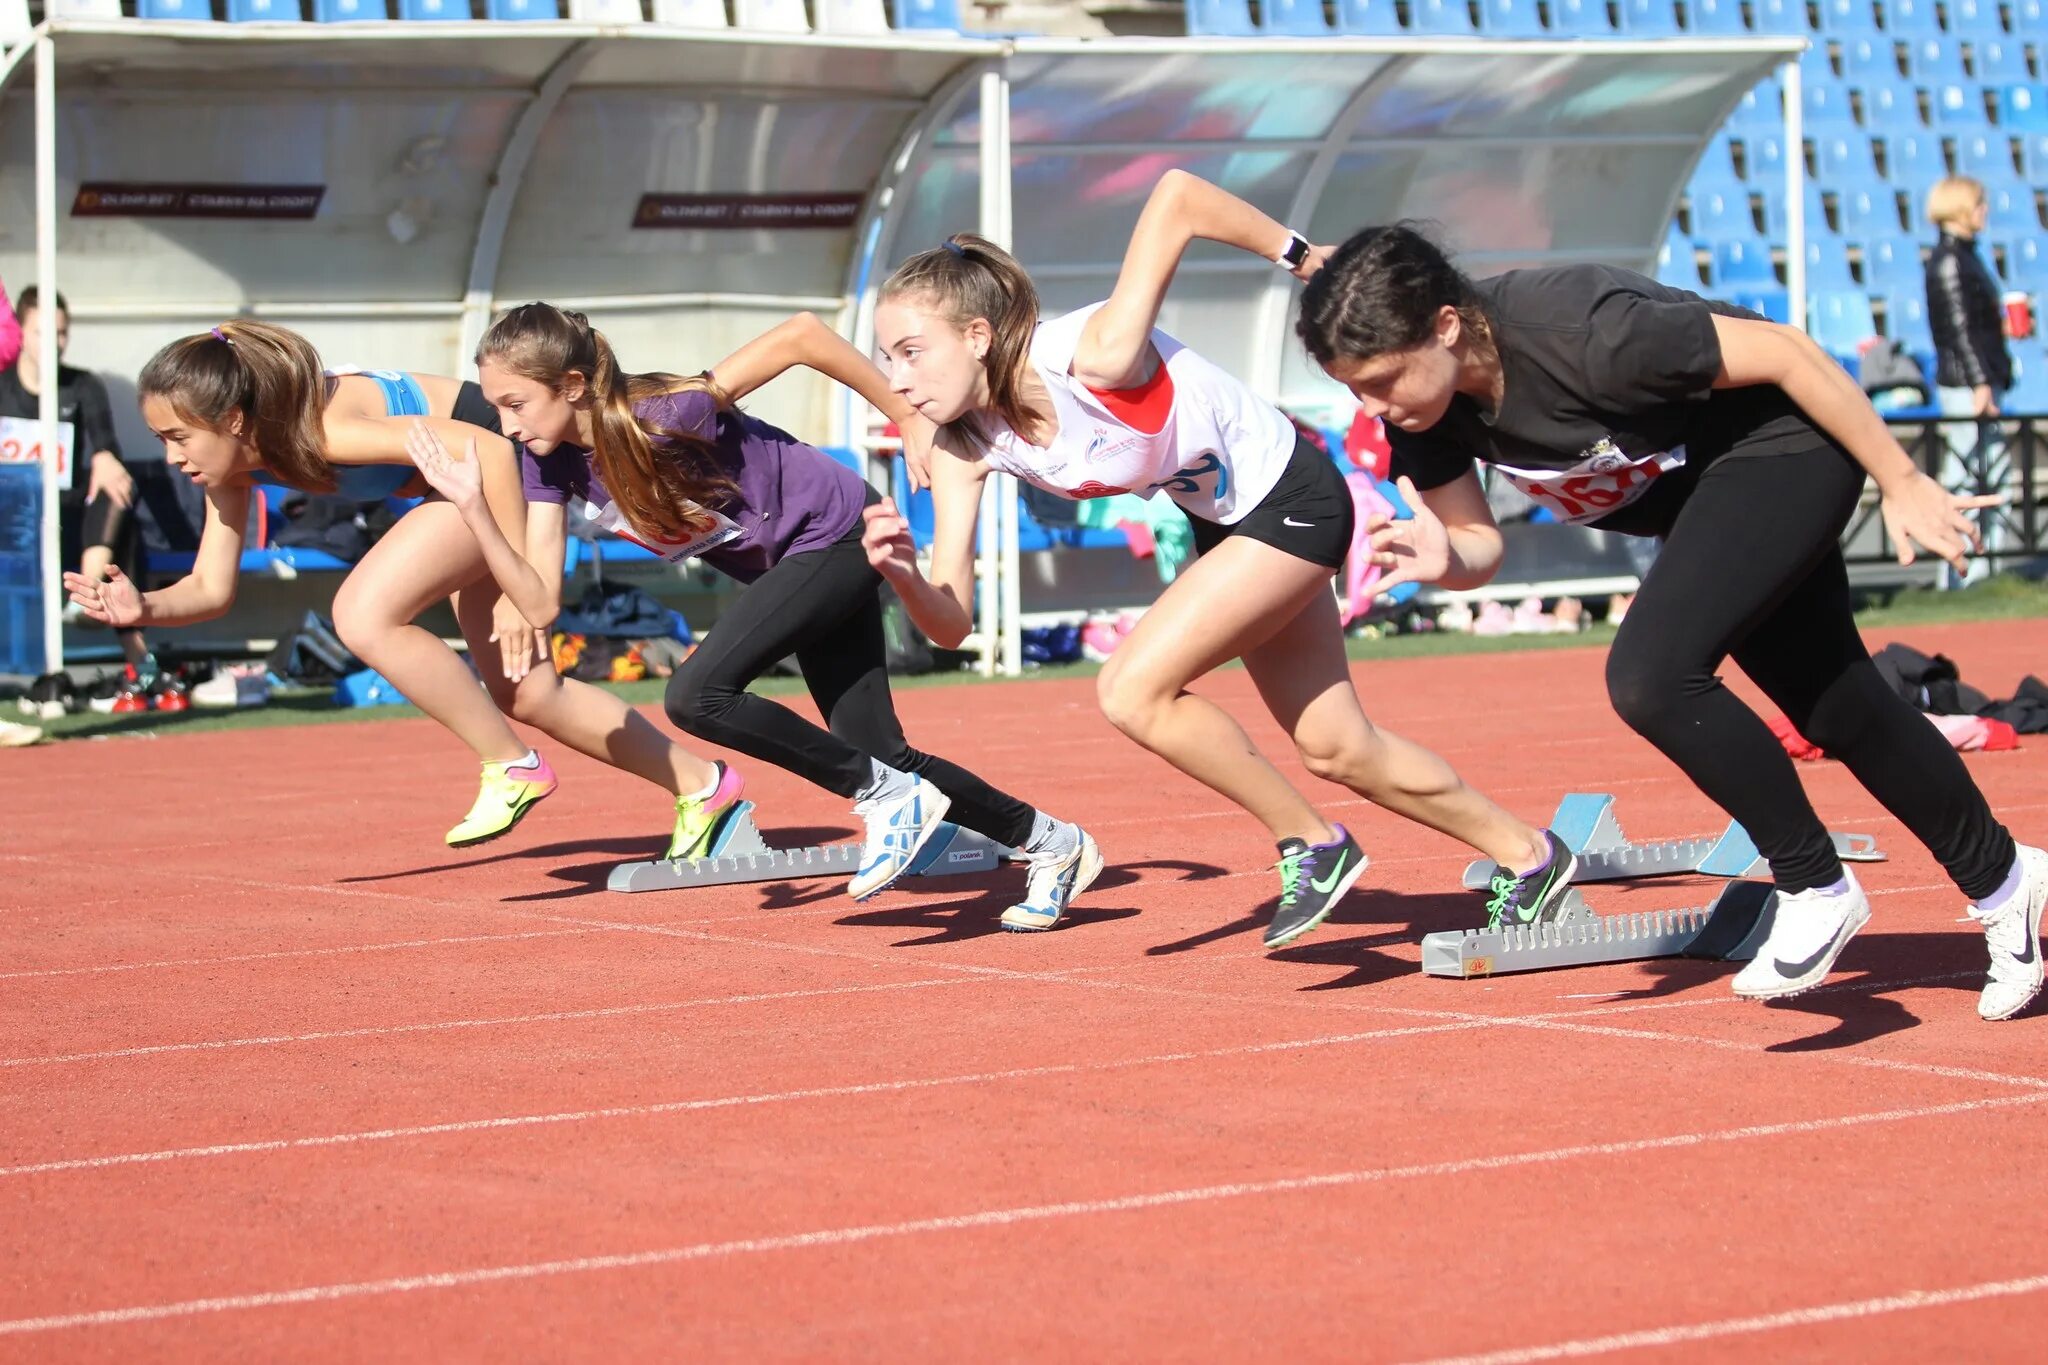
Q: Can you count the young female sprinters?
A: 4